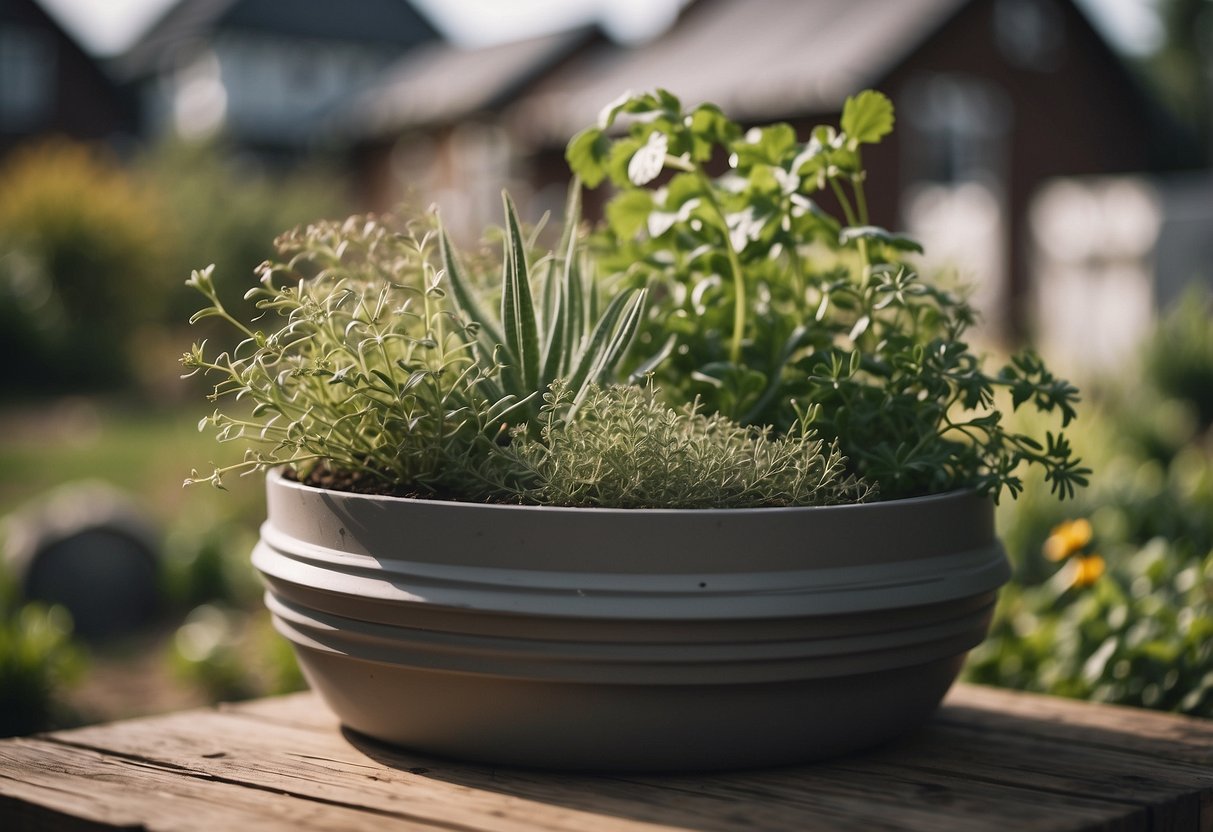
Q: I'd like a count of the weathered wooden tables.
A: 1